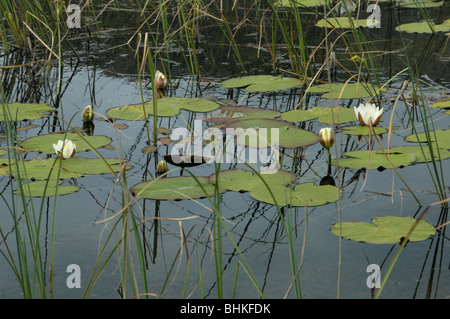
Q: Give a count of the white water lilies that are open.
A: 2